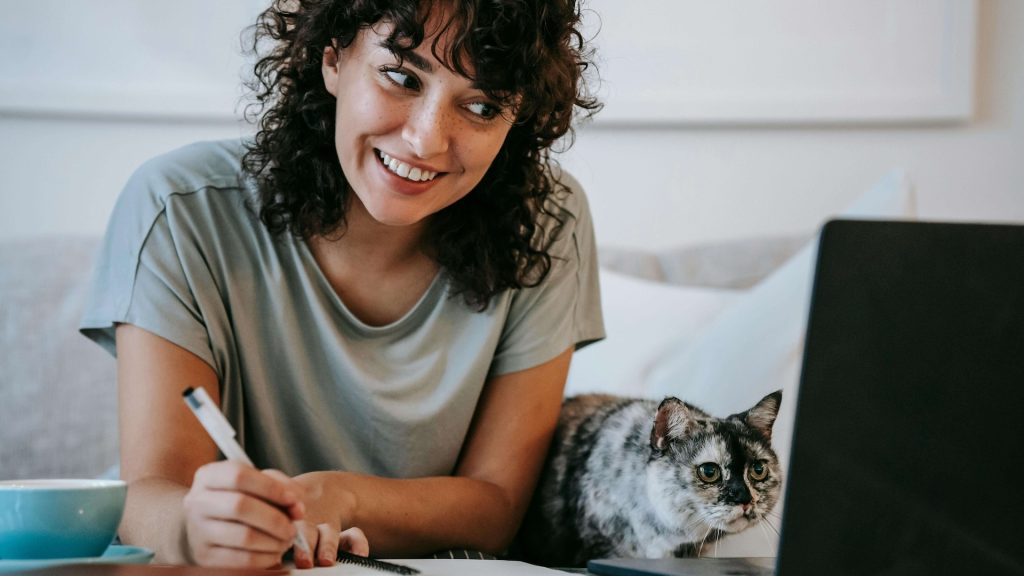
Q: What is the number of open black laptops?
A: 1